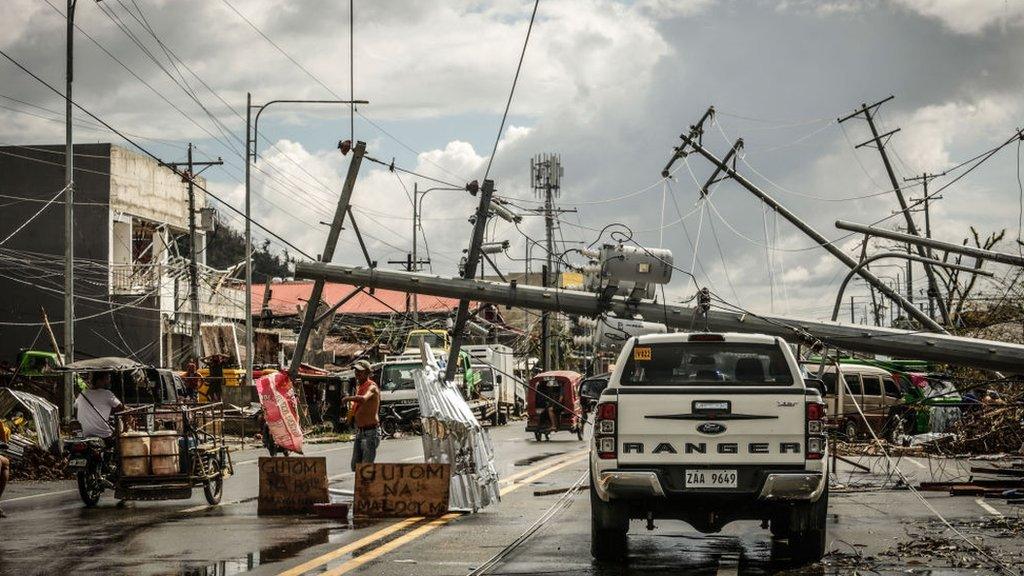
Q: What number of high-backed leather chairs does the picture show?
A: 0